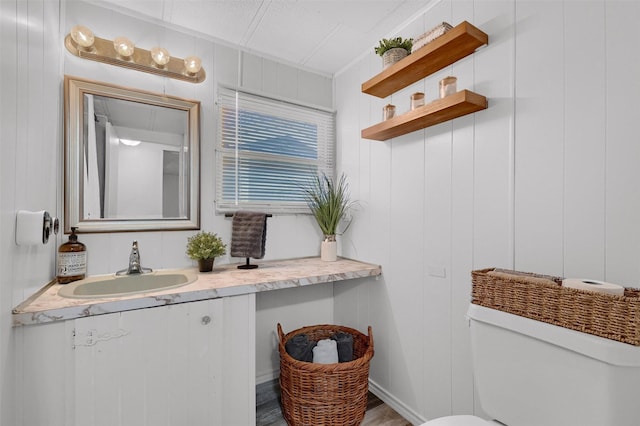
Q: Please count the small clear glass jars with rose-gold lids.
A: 3